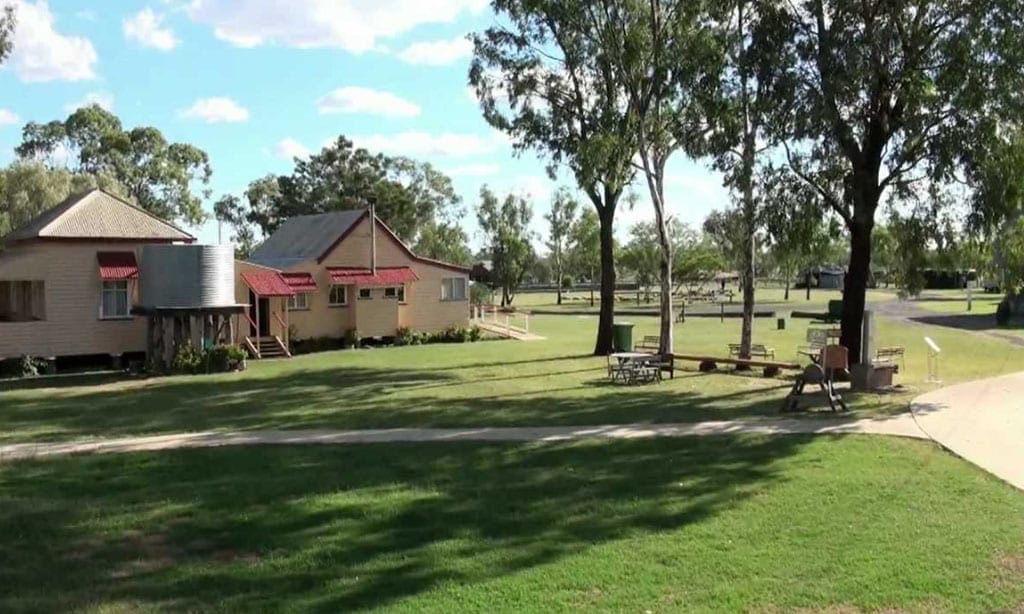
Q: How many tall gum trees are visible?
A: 4